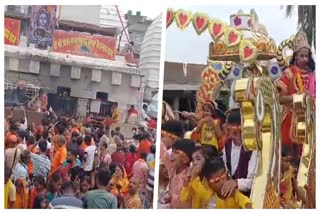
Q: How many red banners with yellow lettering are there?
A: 2